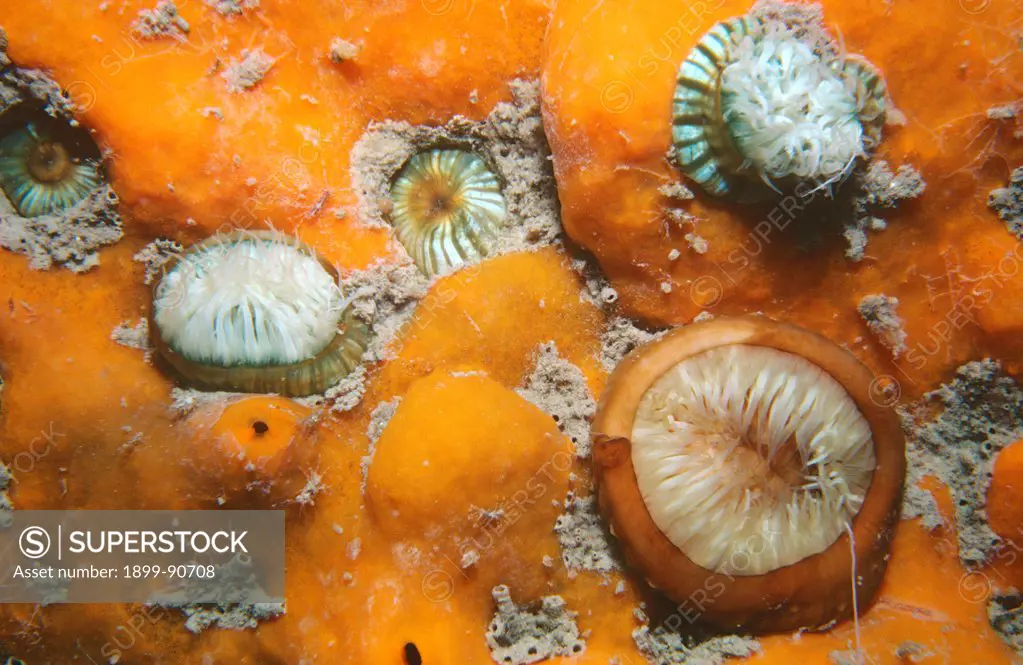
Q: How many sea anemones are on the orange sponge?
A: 5